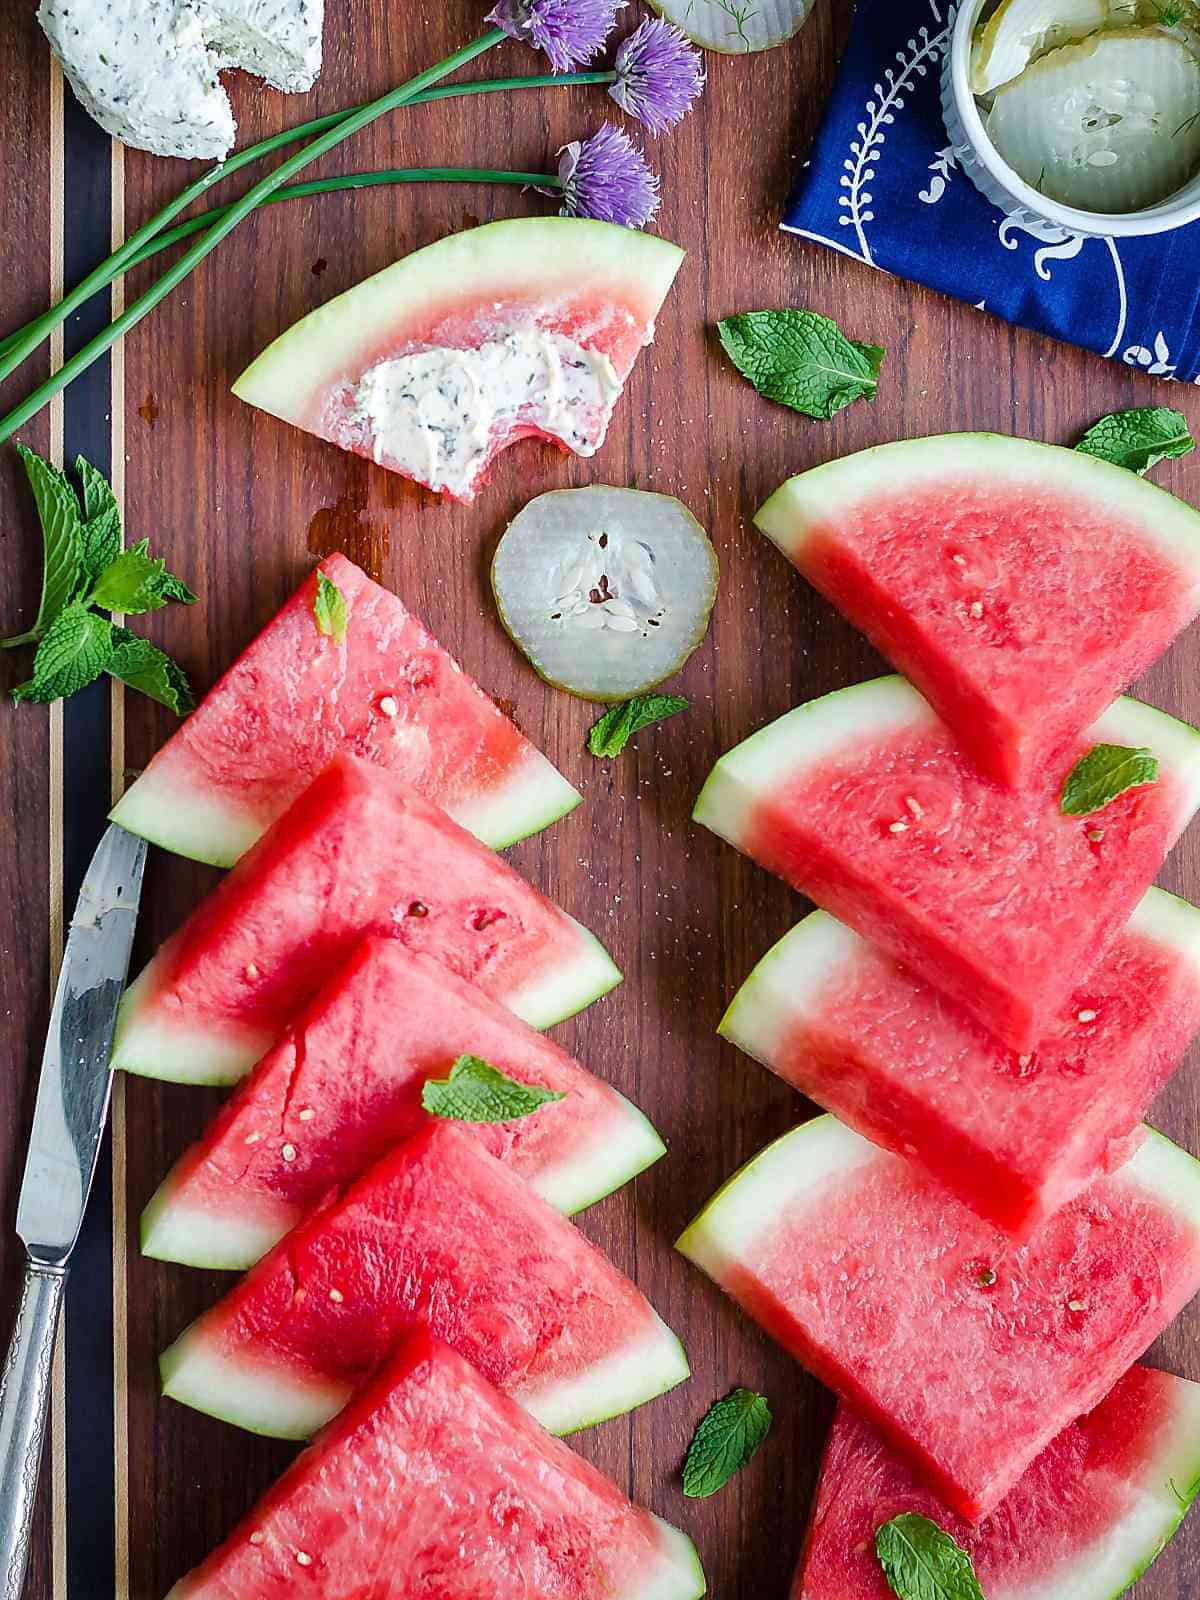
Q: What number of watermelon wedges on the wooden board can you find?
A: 11